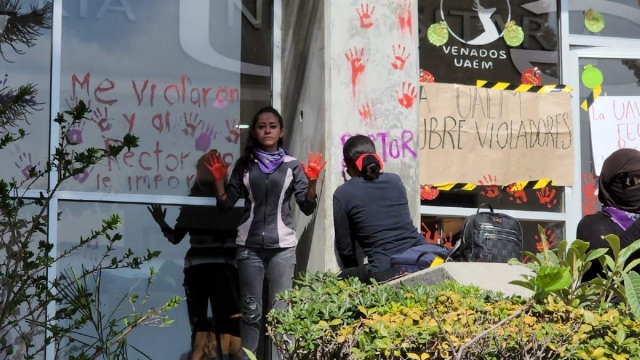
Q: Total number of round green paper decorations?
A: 4